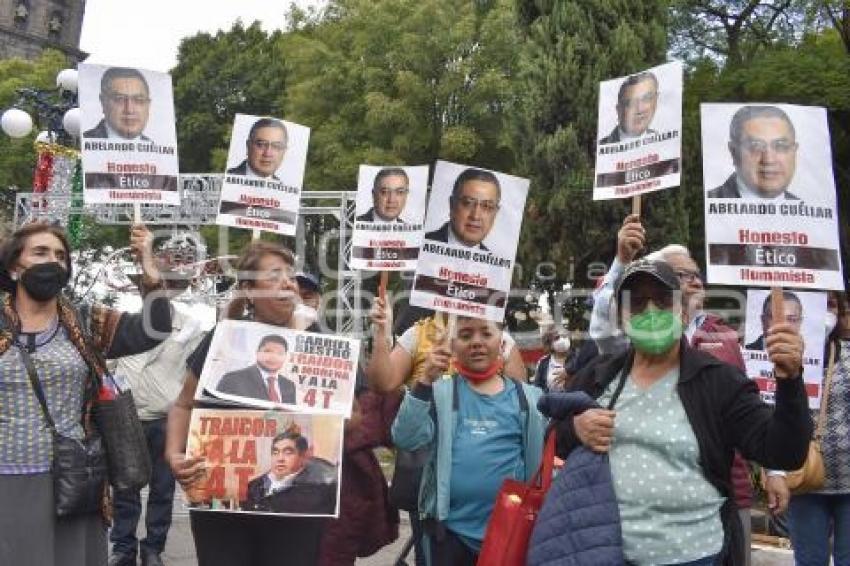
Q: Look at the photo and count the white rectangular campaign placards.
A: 7